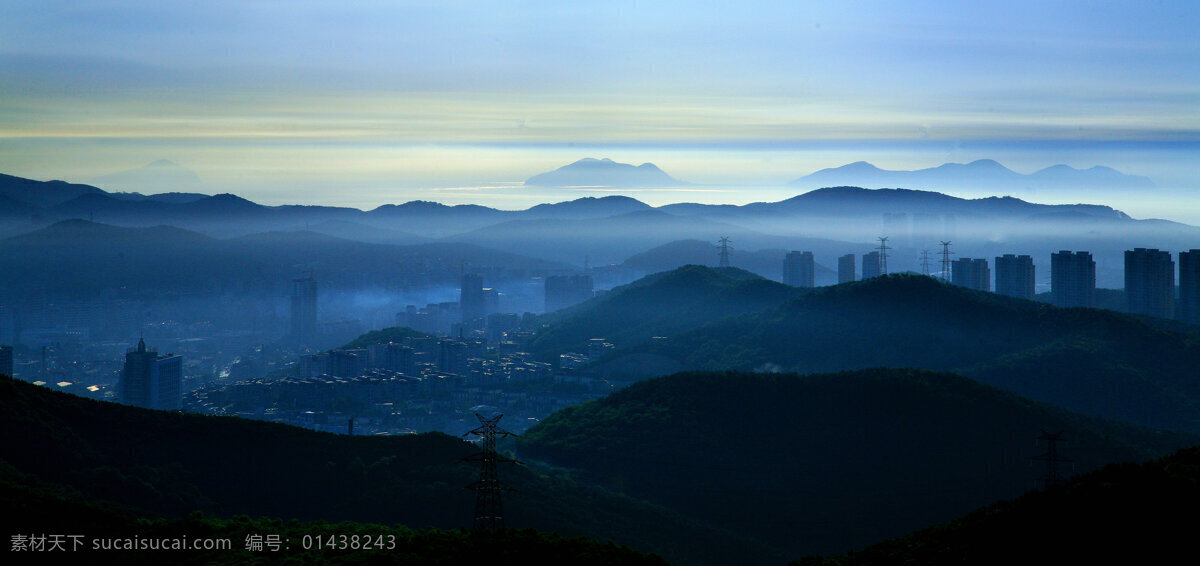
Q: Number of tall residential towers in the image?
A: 8